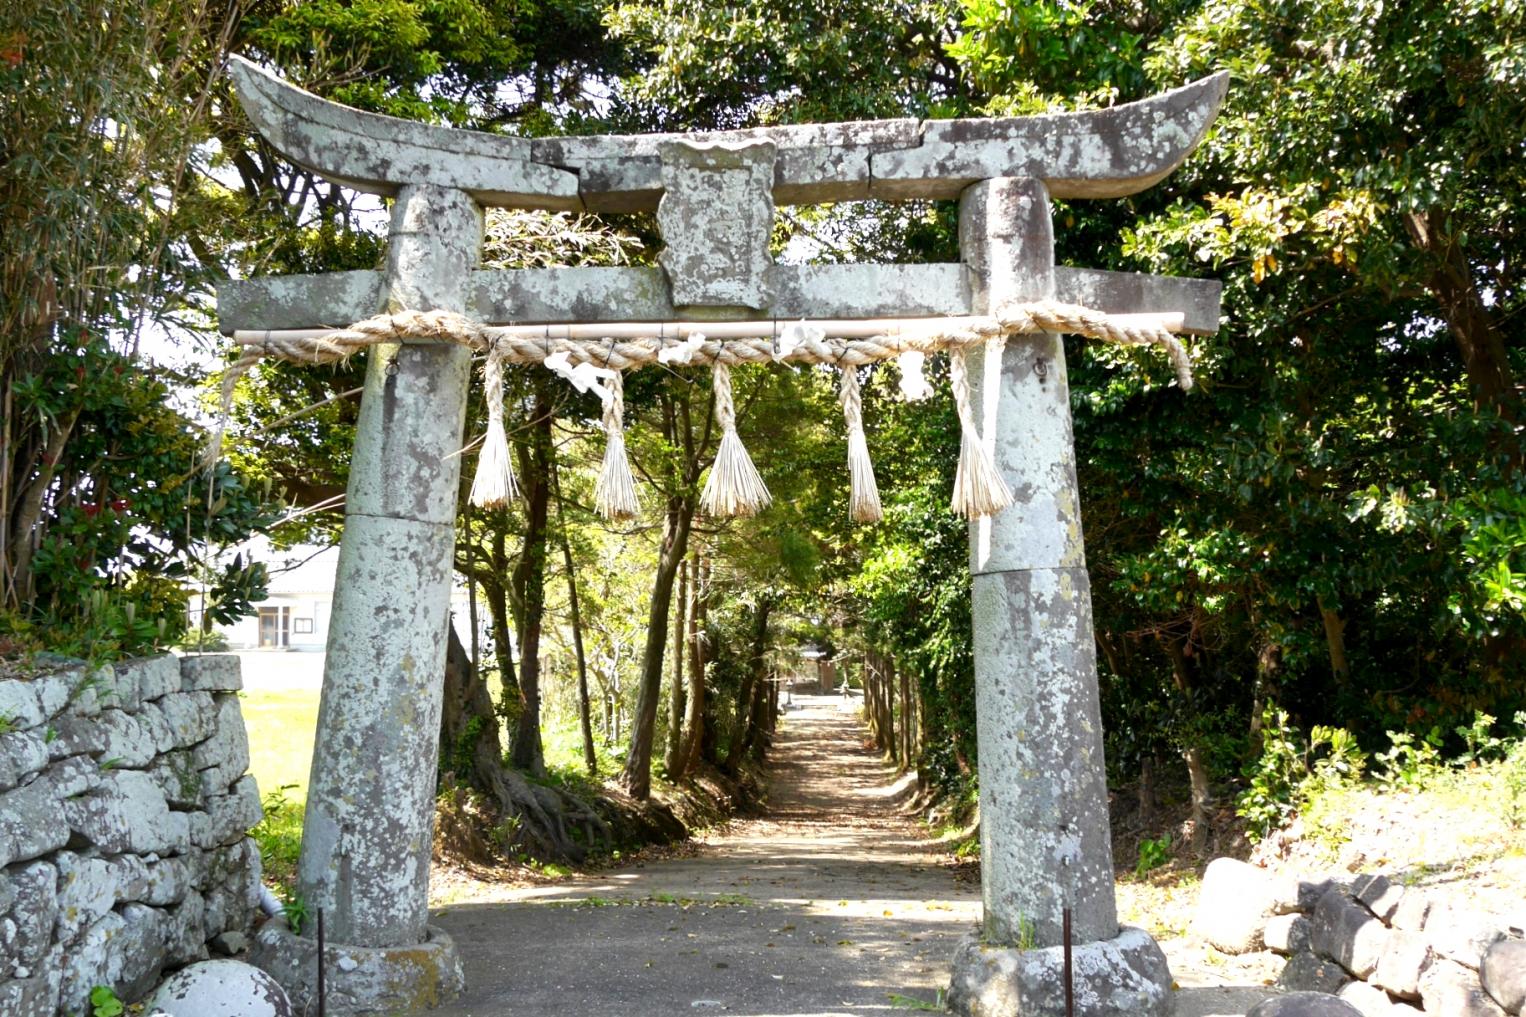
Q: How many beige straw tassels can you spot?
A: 5